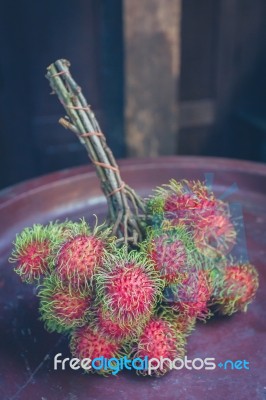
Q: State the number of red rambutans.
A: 12